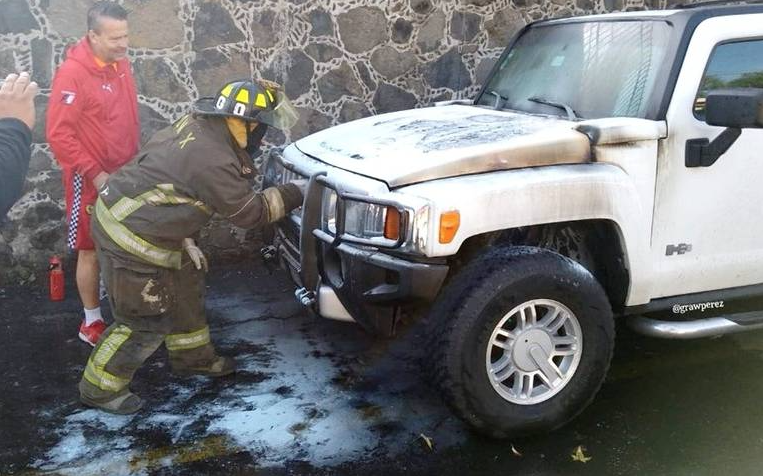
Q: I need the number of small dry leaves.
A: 3